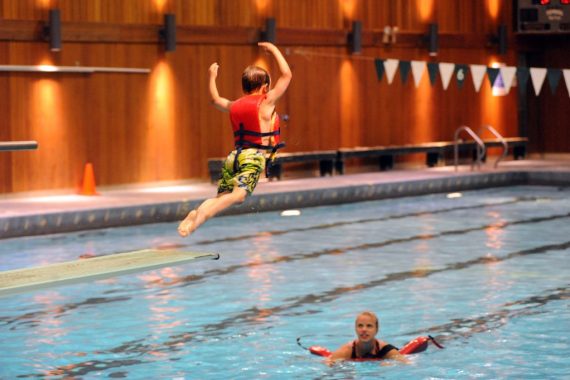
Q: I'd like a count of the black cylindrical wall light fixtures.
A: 6